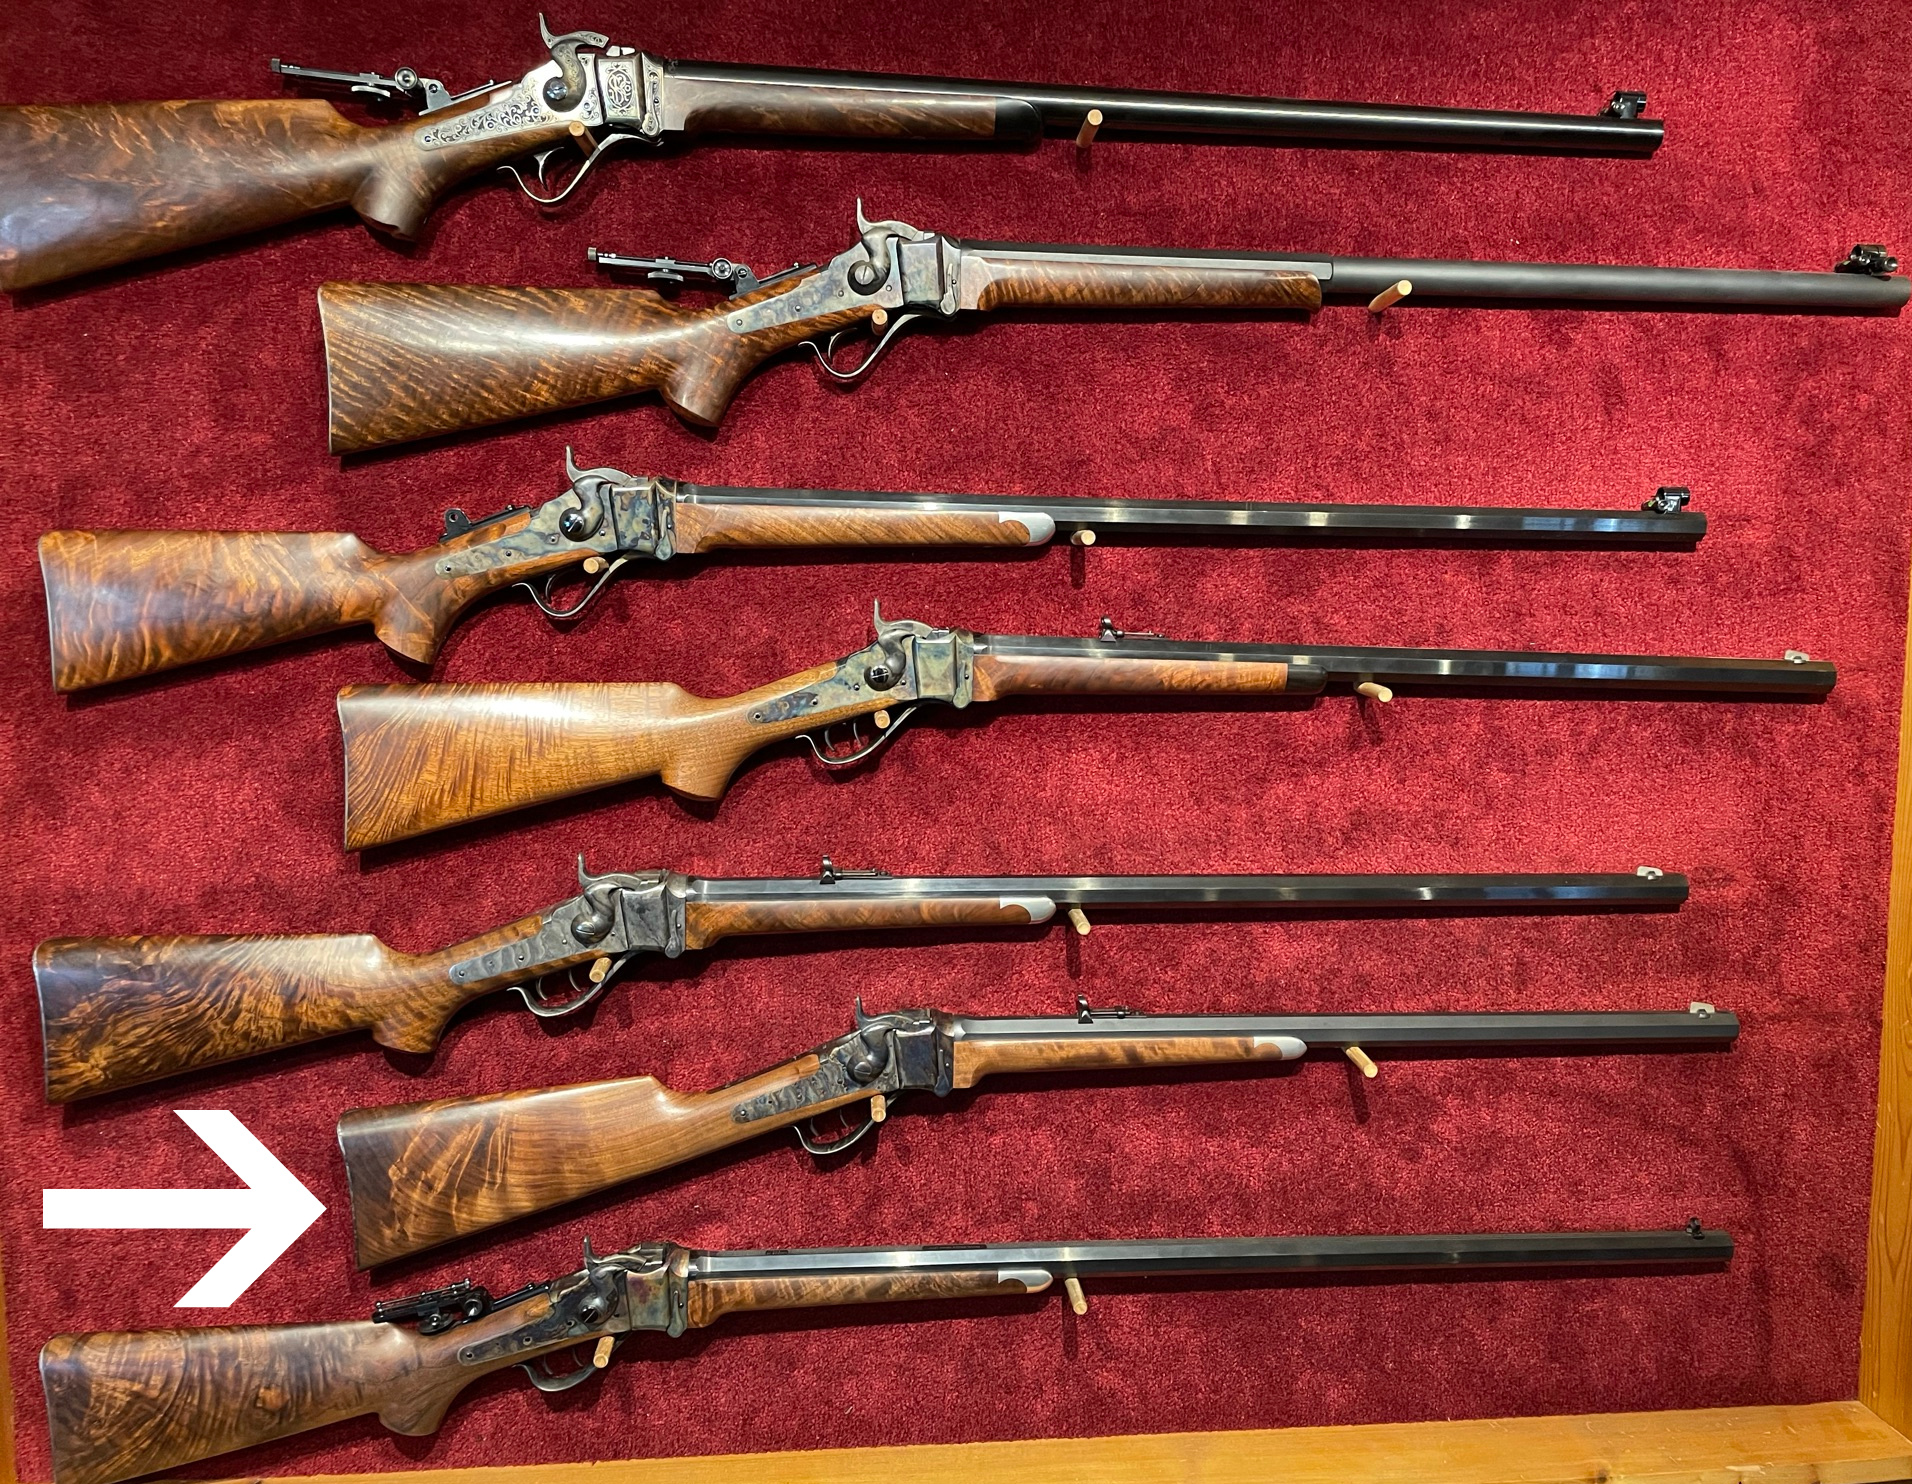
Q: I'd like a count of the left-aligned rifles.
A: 4